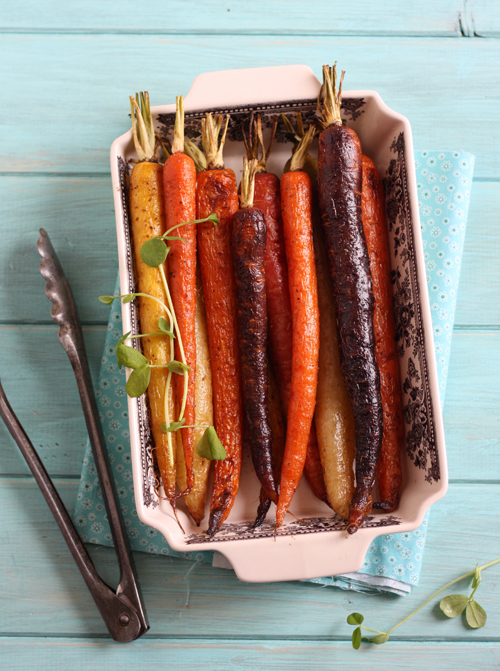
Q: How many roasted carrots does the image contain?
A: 11